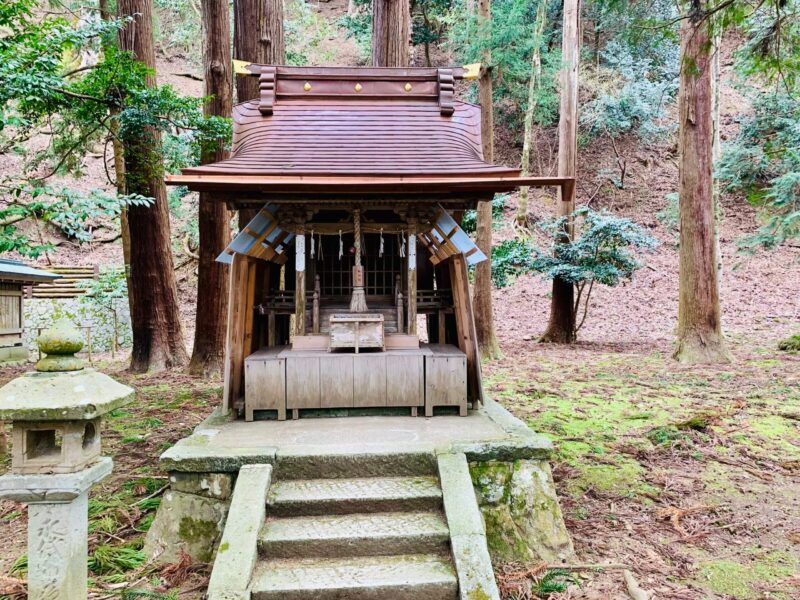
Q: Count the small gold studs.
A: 3